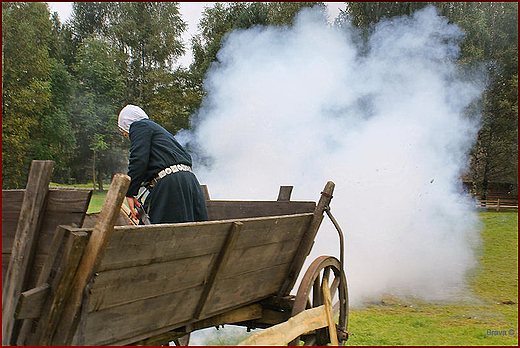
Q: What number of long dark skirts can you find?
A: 1